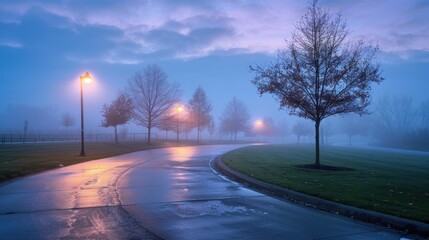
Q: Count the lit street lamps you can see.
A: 3